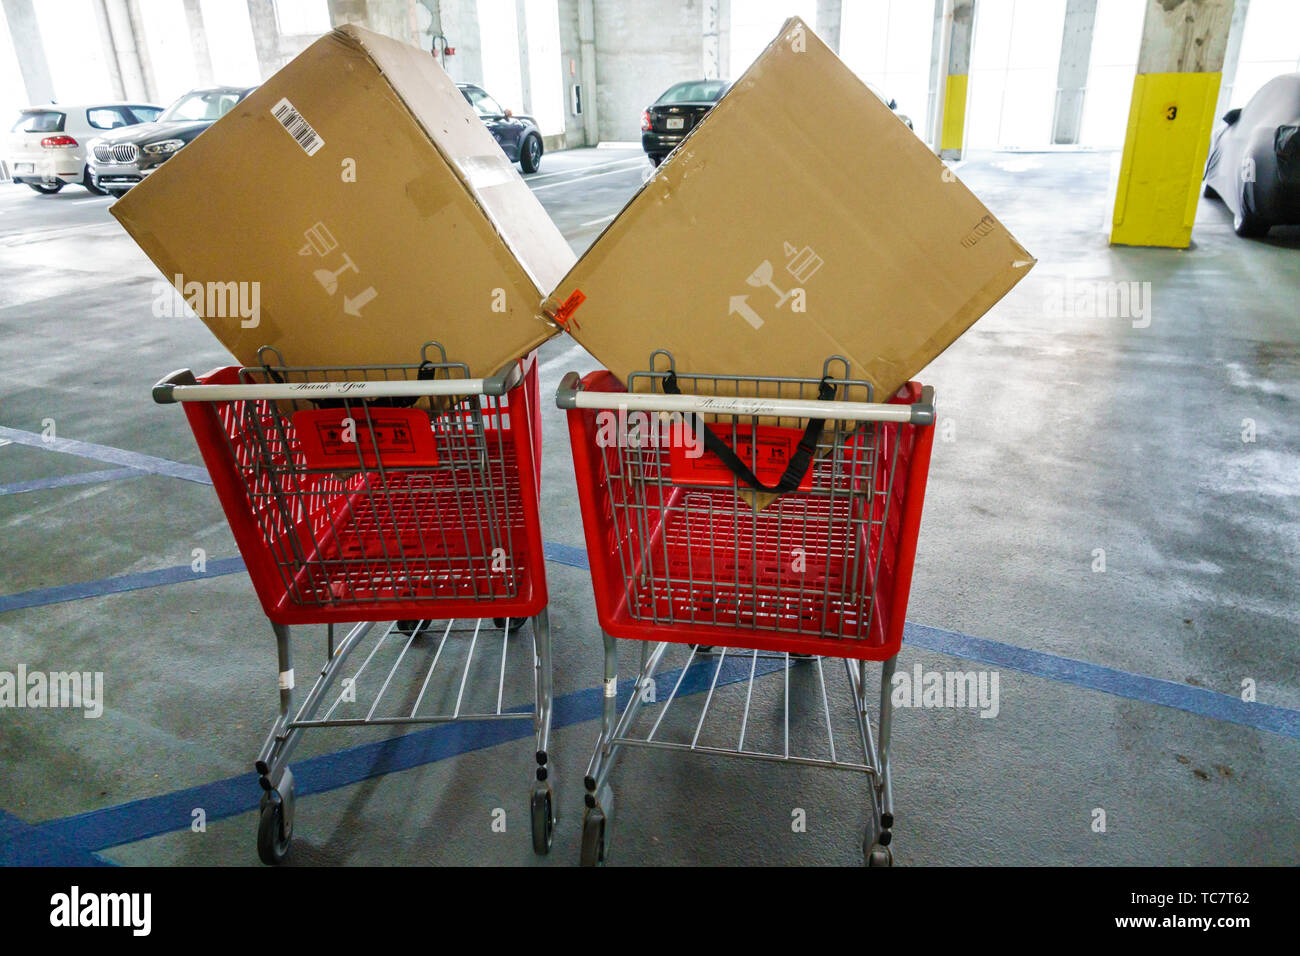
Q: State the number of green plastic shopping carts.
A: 0